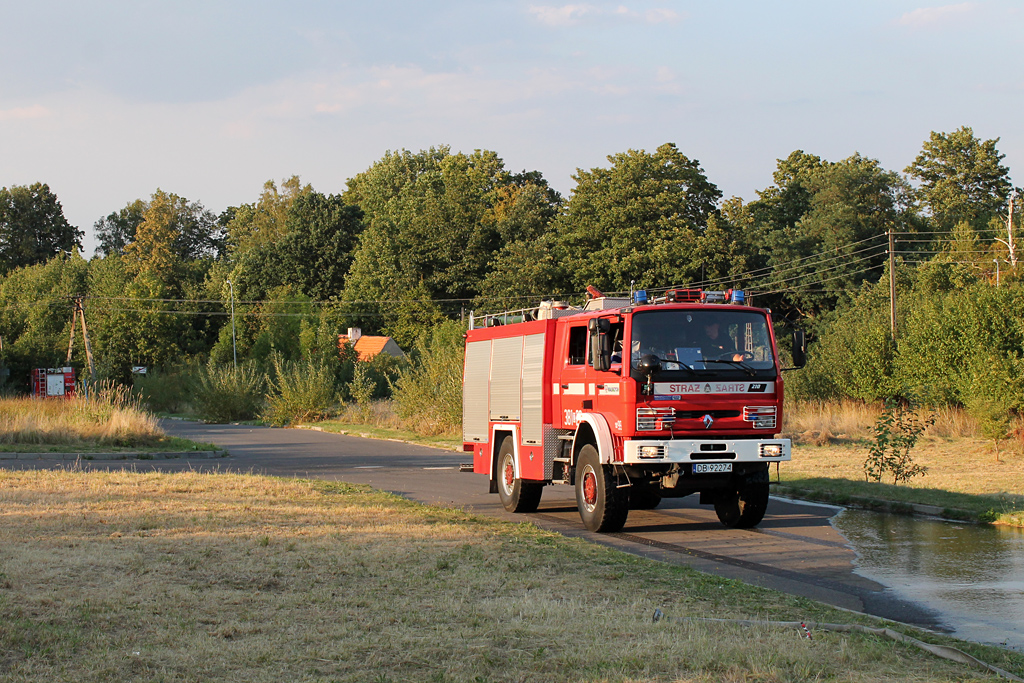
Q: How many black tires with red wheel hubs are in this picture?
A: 2